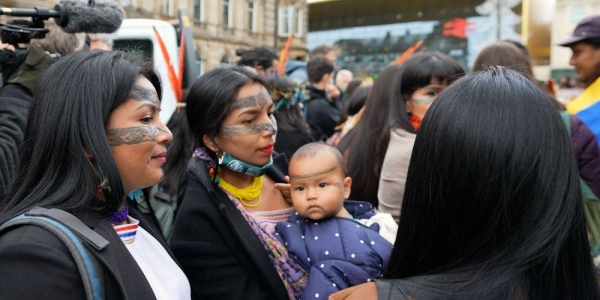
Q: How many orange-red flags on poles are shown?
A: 4